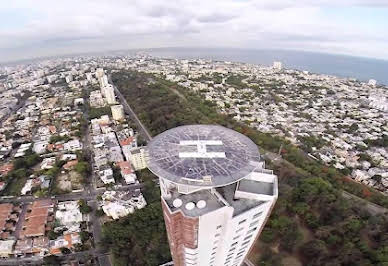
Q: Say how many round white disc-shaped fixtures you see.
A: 3